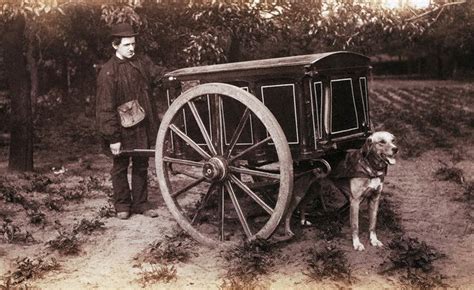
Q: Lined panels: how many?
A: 6